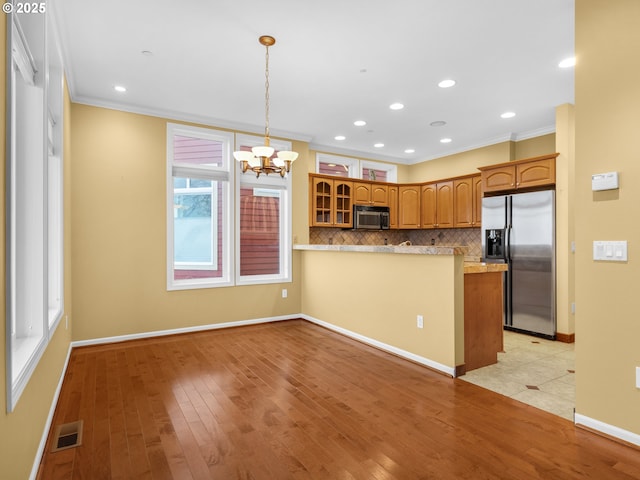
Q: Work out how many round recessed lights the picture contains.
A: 10